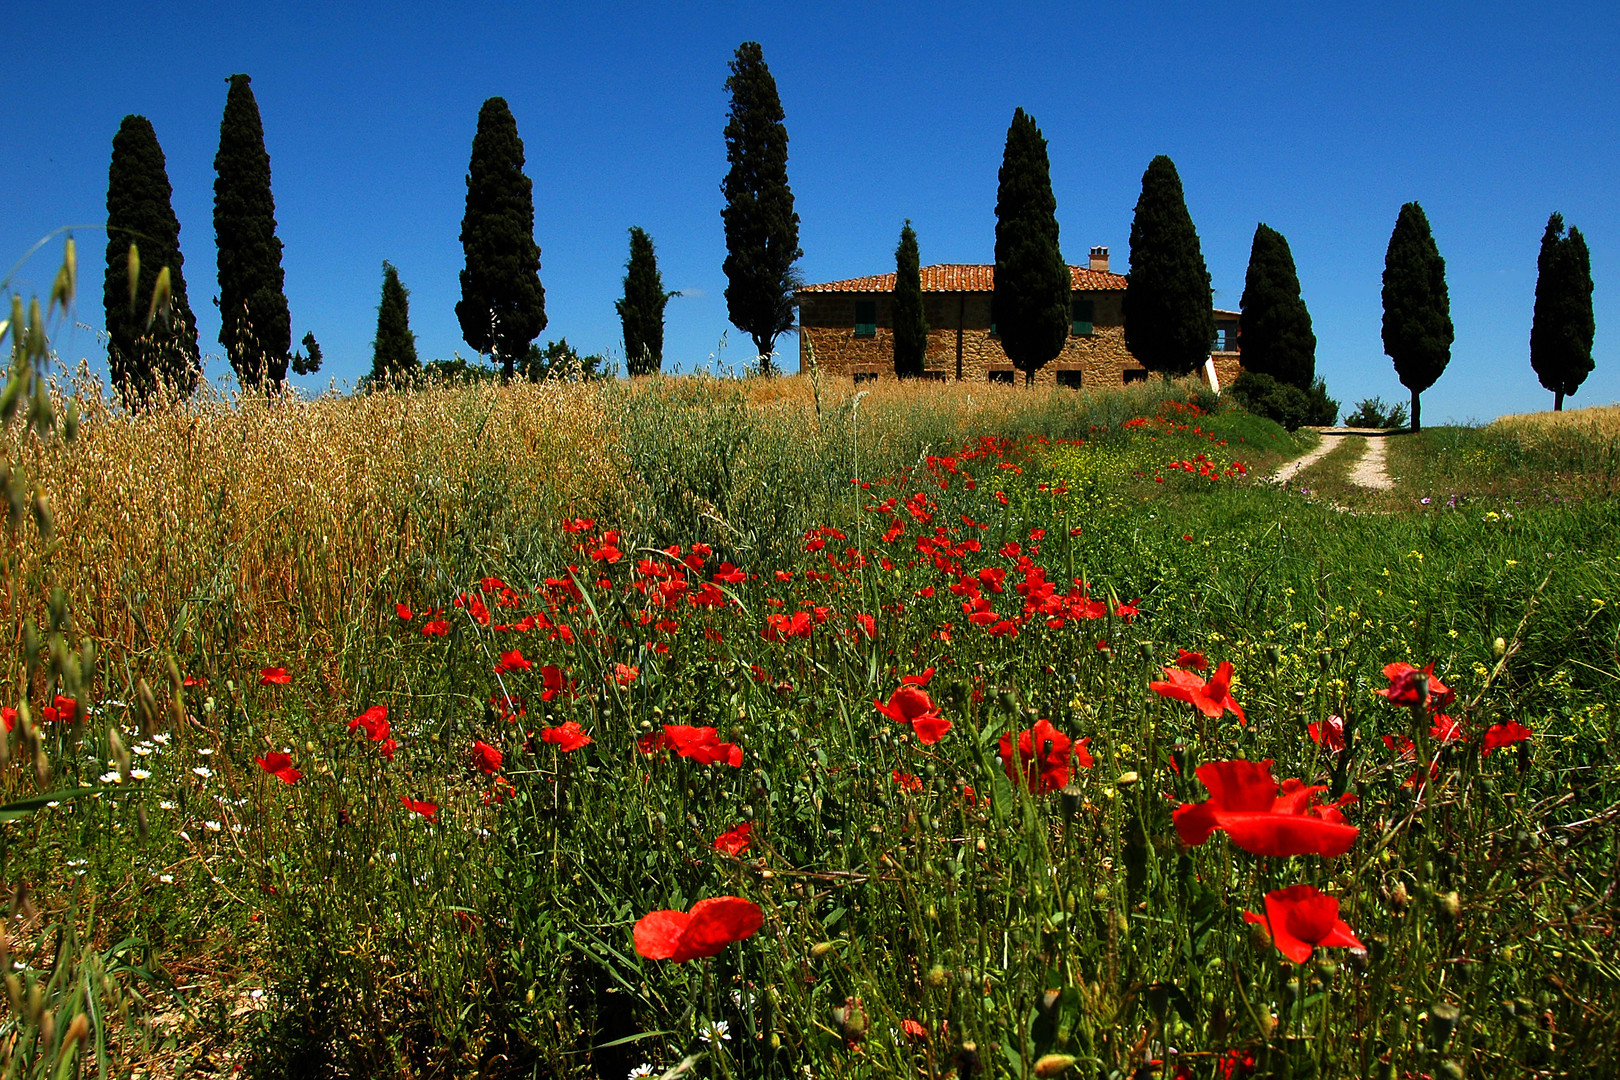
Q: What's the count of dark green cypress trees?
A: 12